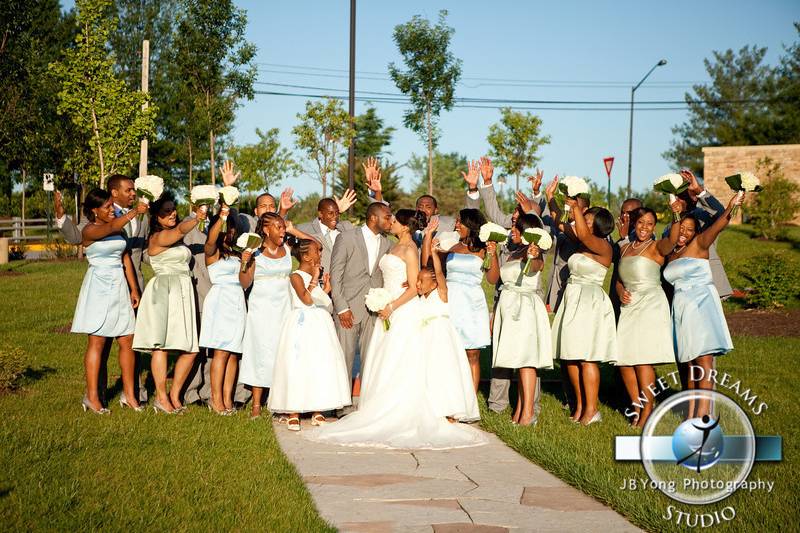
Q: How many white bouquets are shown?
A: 10